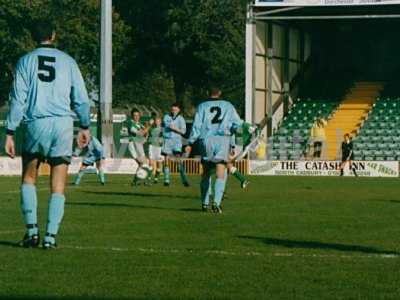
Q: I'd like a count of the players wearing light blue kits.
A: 4